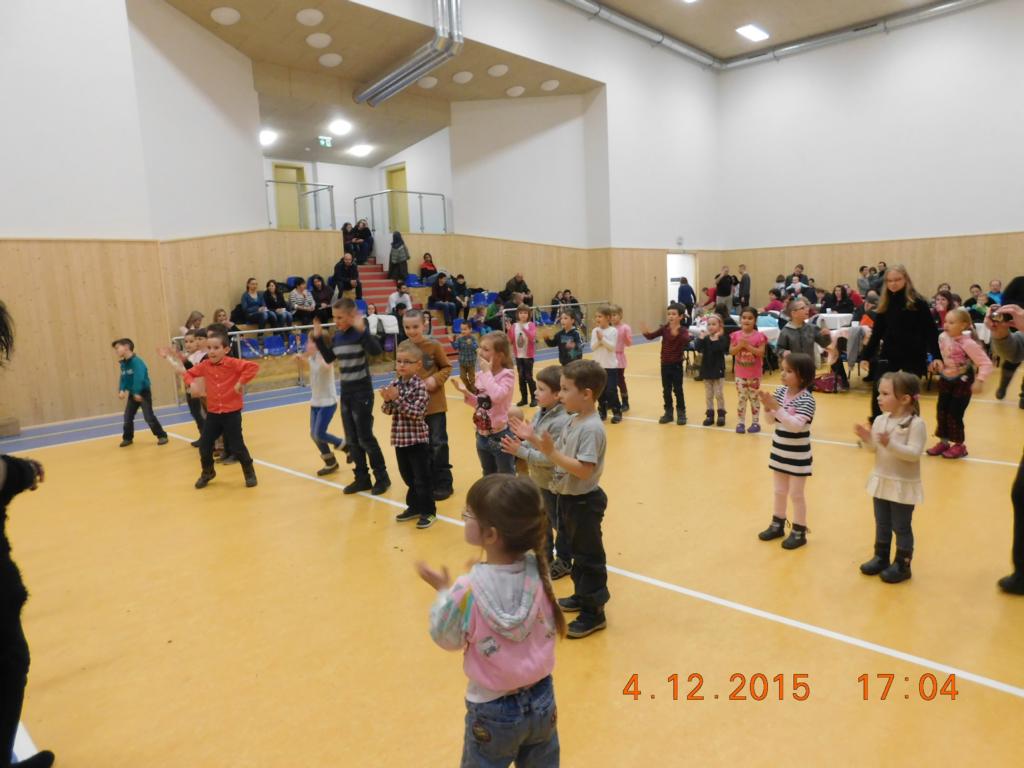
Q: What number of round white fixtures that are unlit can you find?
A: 9